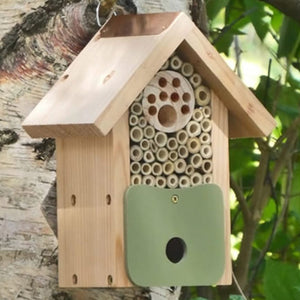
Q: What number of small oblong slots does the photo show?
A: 4